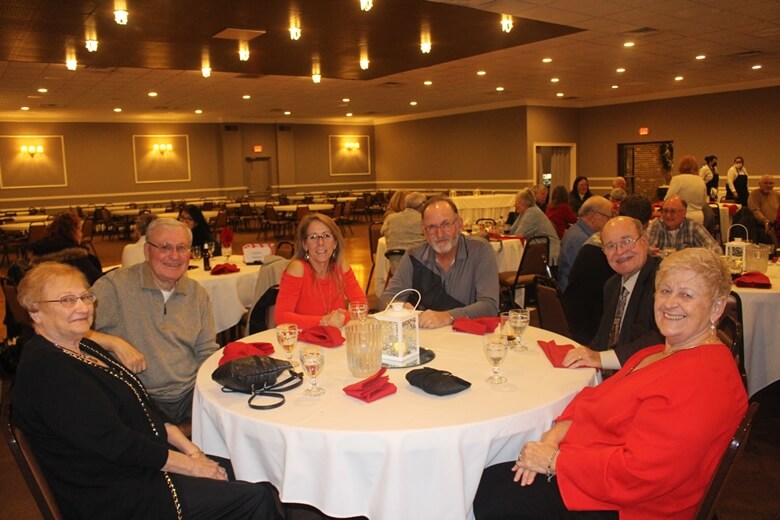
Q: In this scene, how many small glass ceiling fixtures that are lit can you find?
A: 11